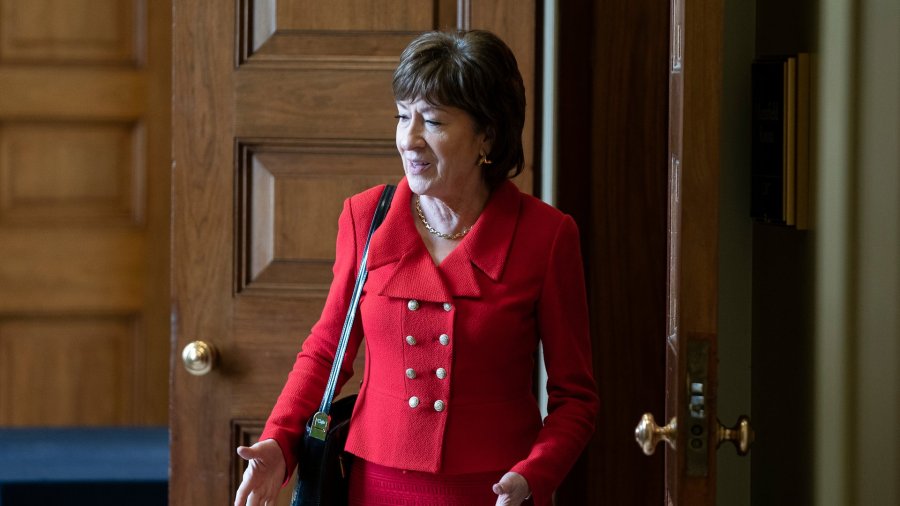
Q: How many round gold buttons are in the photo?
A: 8